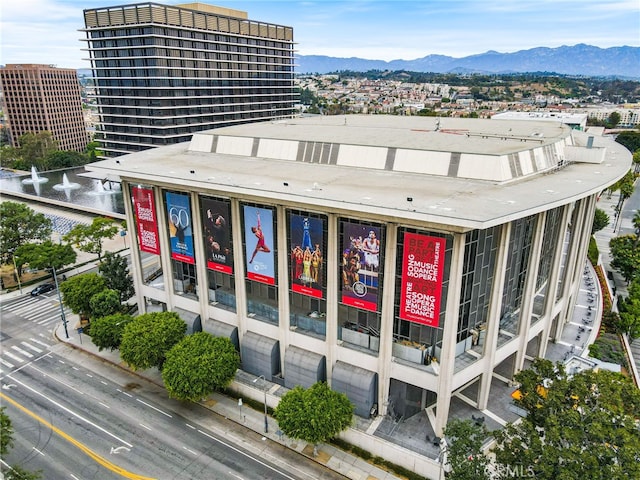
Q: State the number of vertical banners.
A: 7